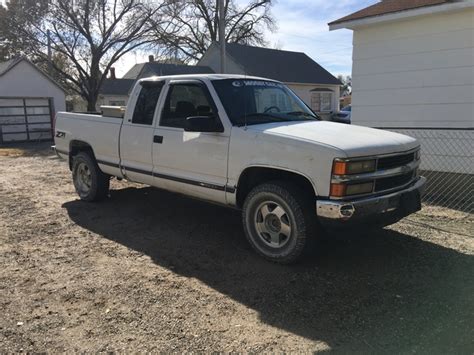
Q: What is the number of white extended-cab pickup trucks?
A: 1